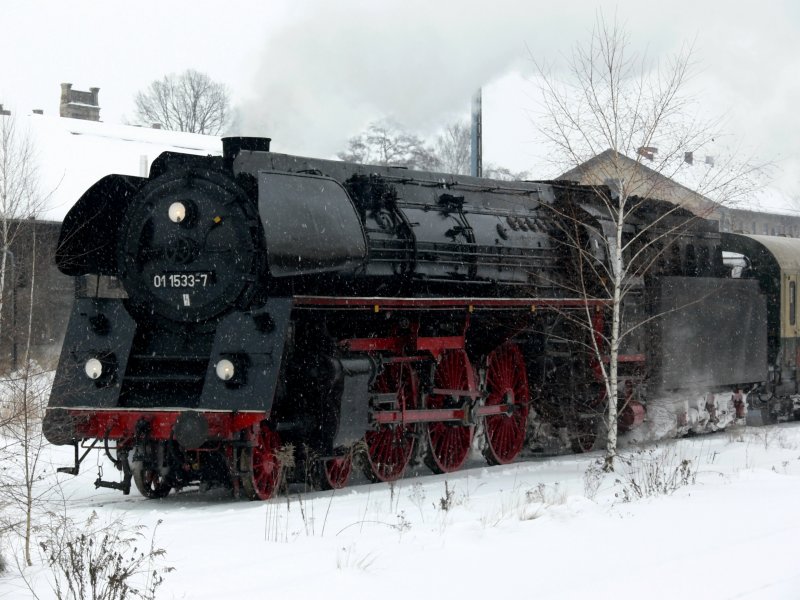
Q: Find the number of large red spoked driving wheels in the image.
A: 3